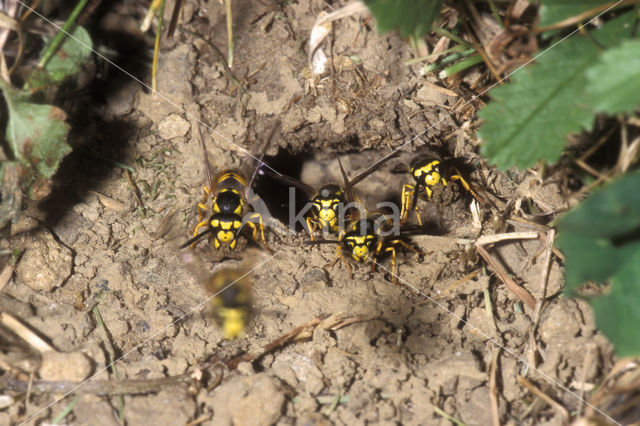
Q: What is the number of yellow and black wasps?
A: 5